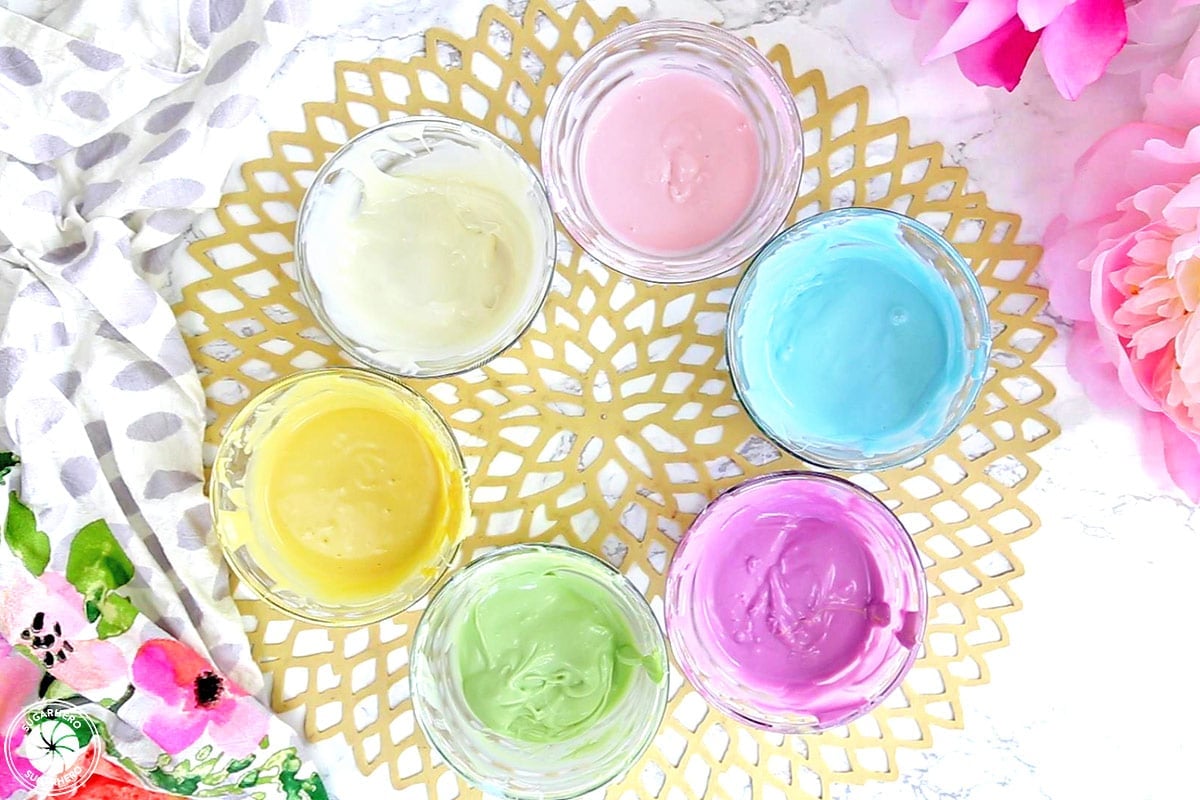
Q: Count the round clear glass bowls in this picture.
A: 6